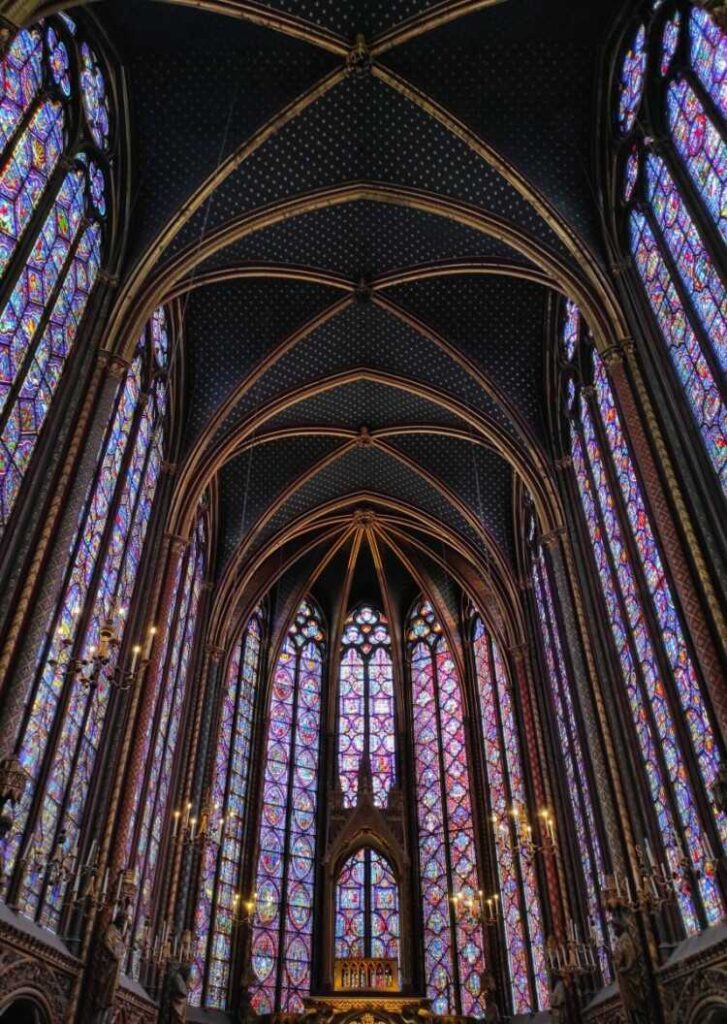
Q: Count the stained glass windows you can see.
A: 11